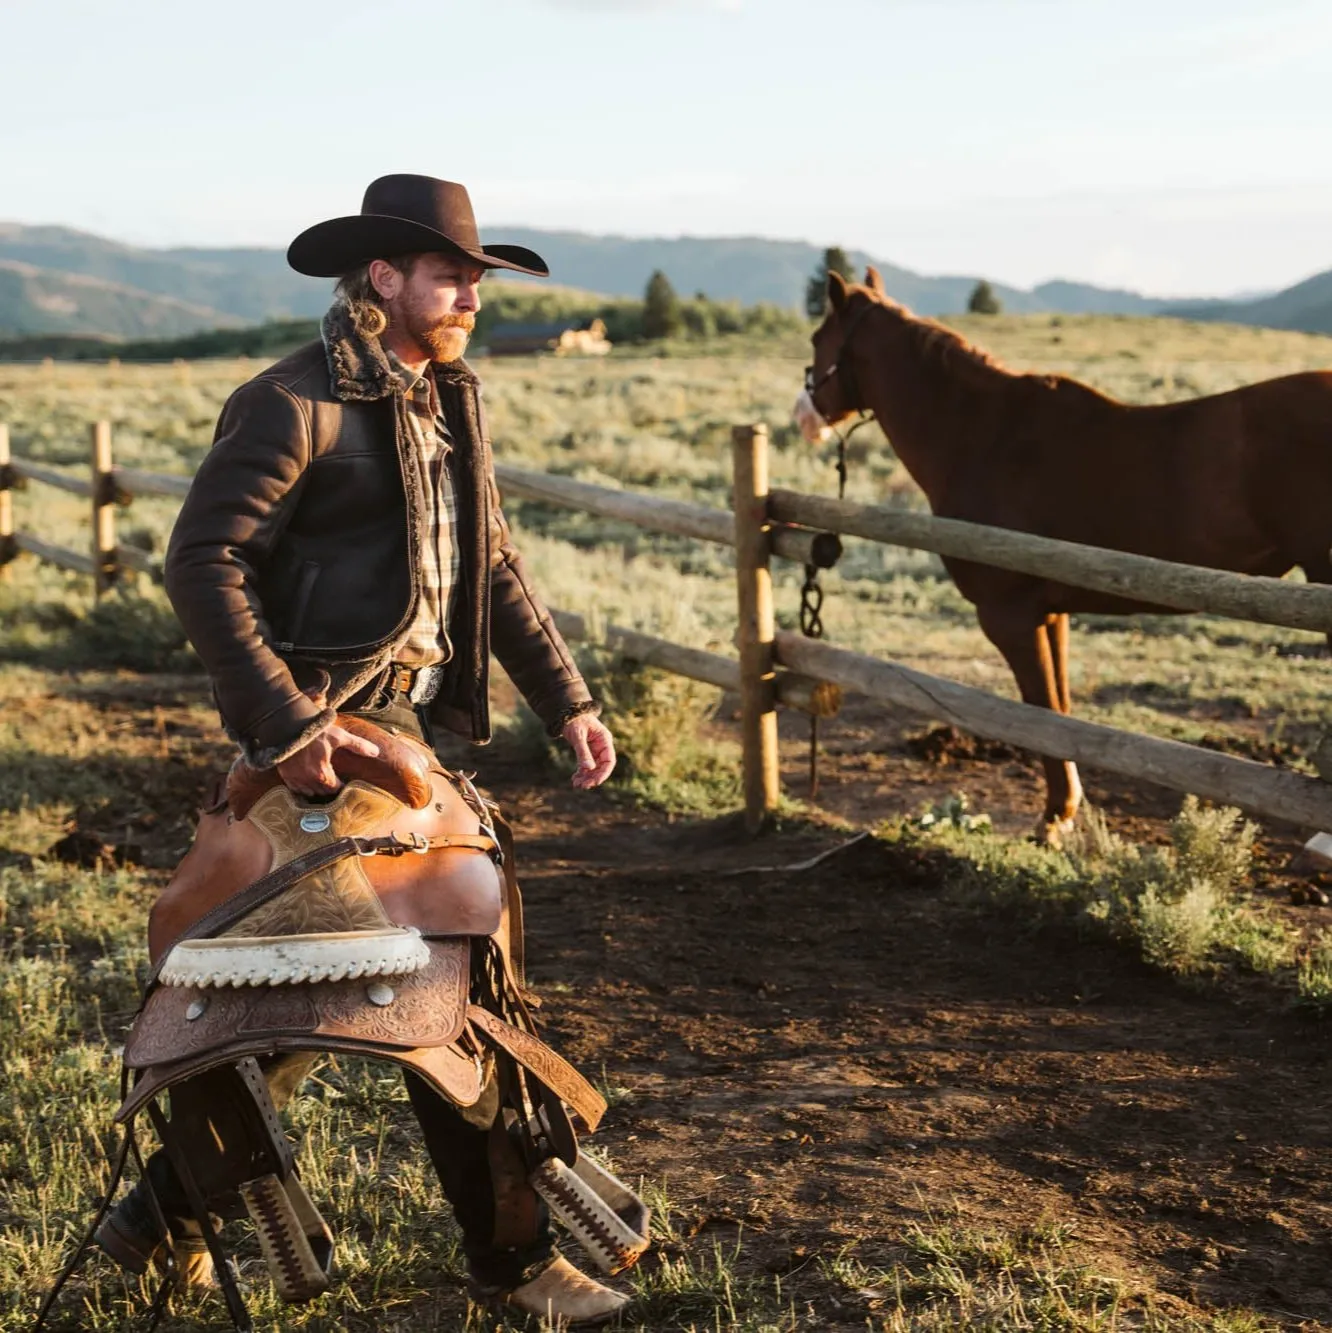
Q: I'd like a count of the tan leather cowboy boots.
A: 2